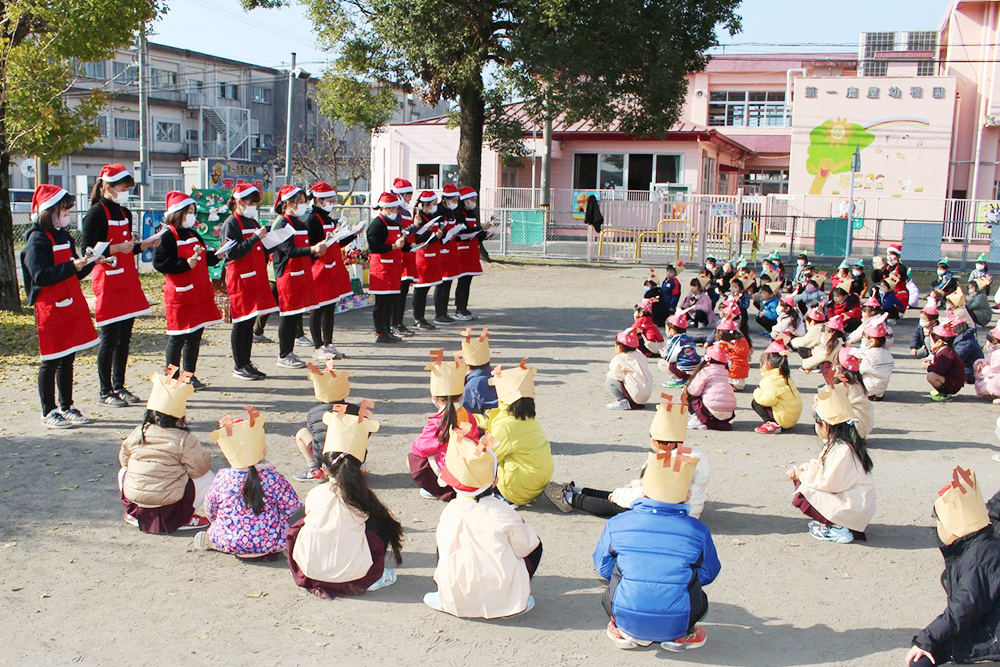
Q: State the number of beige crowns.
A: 12